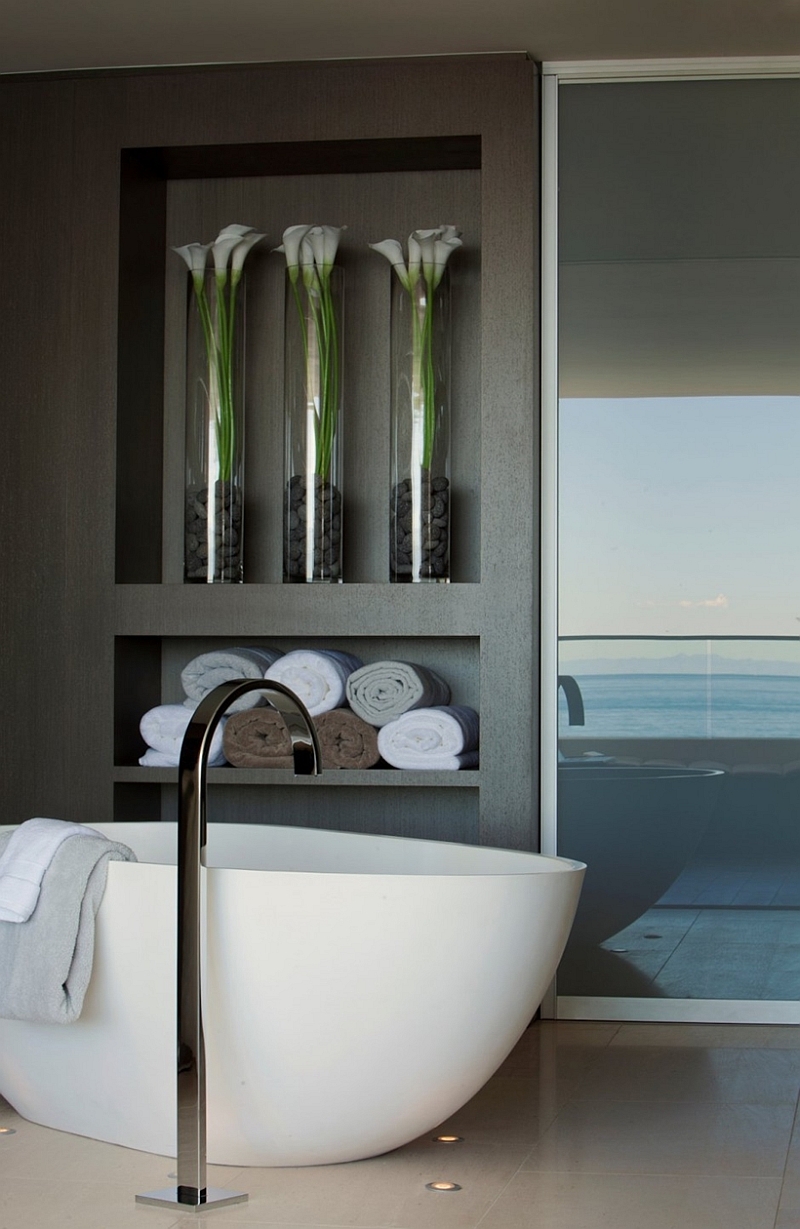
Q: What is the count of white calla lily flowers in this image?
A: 15